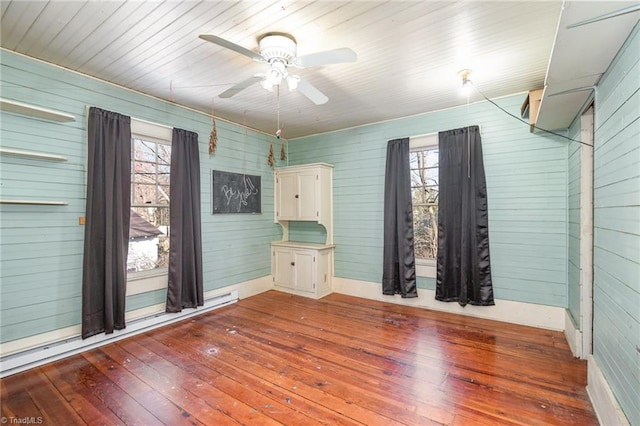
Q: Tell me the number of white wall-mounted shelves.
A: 3